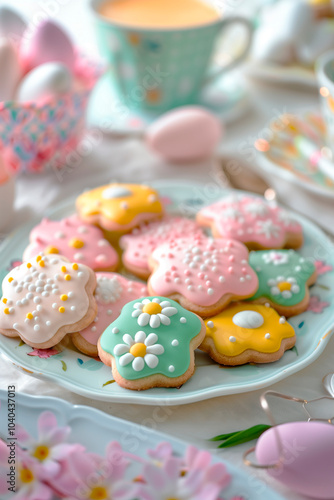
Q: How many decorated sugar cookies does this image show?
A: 10